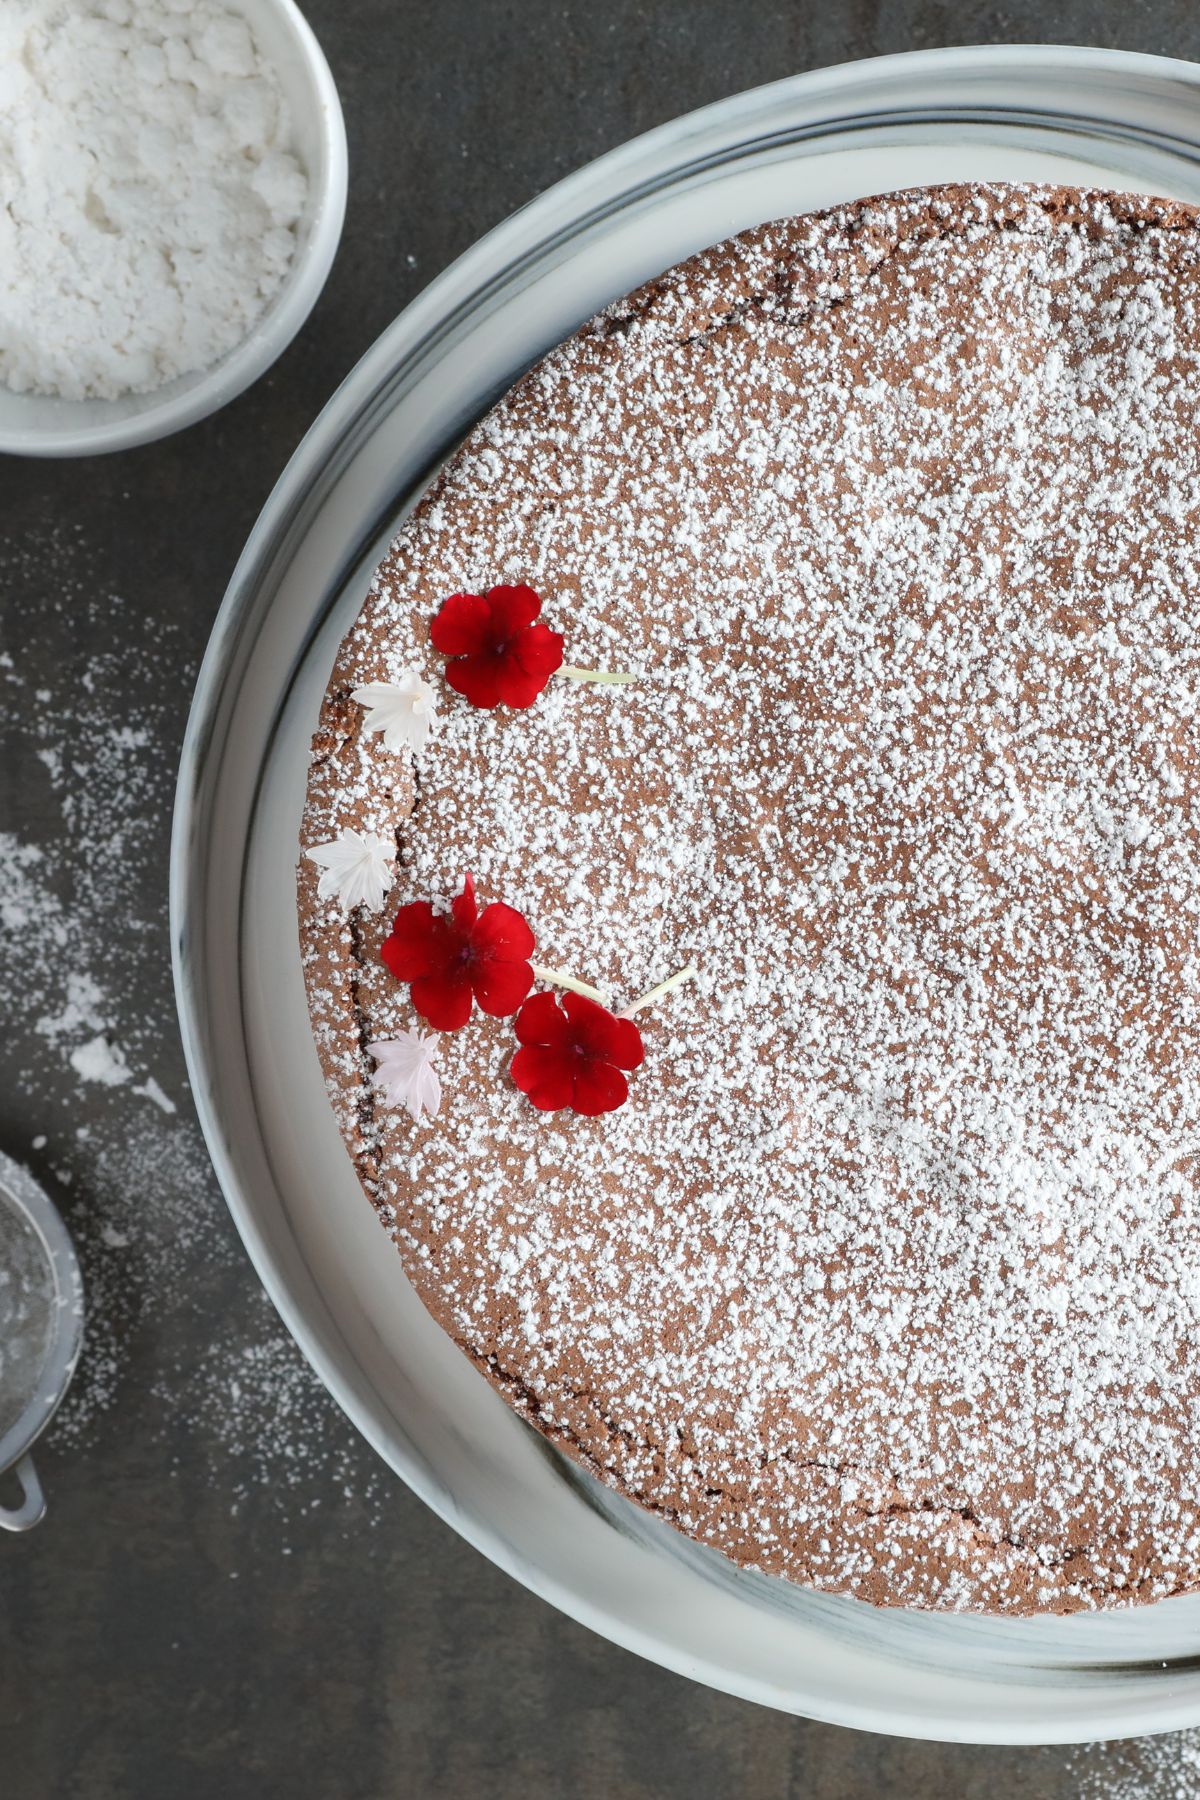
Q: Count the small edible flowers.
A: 6